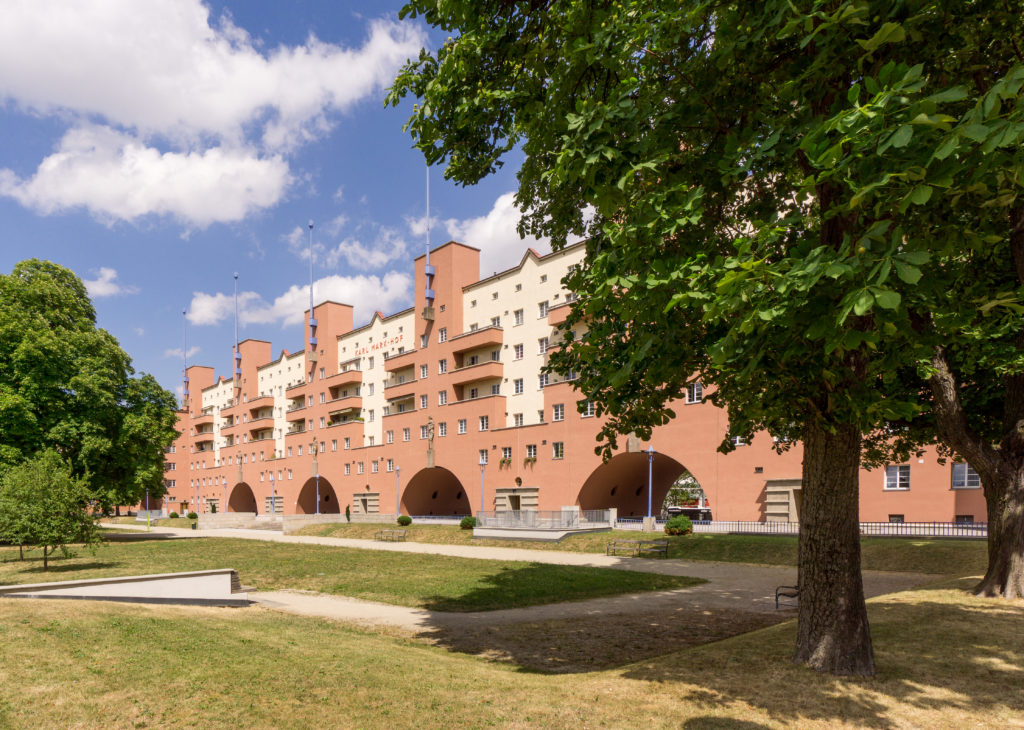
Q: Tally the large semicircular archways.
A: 4